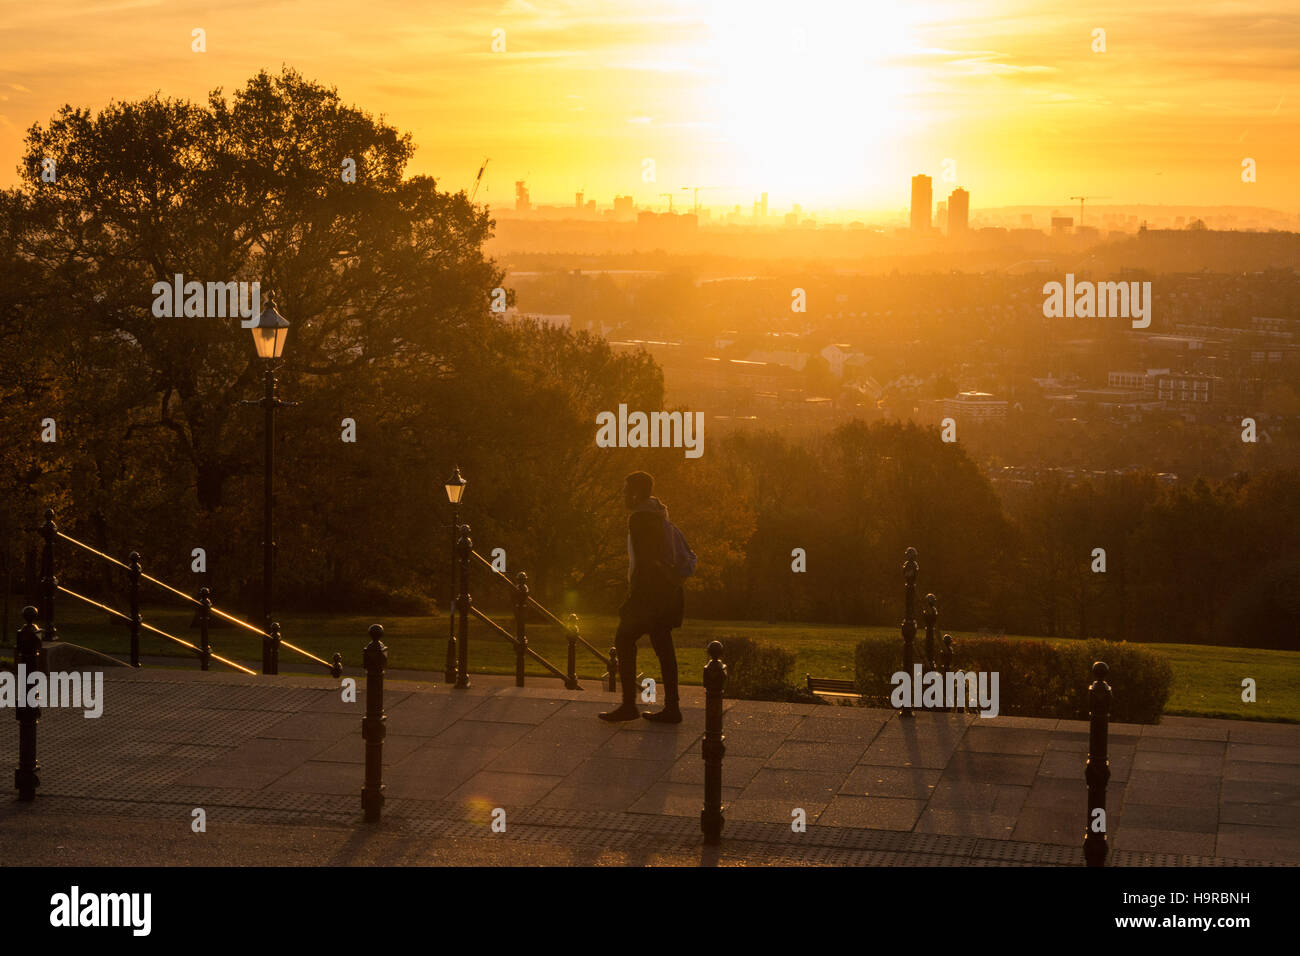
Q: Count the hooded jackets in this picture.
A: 1